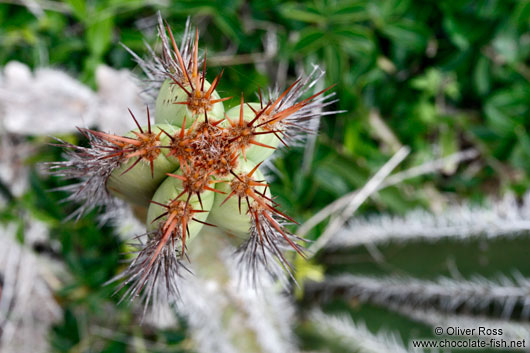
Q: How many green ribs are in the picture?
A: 5